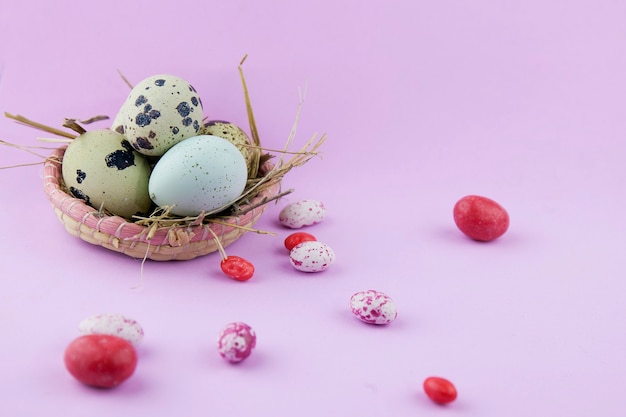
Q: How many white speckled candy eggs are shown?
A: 5